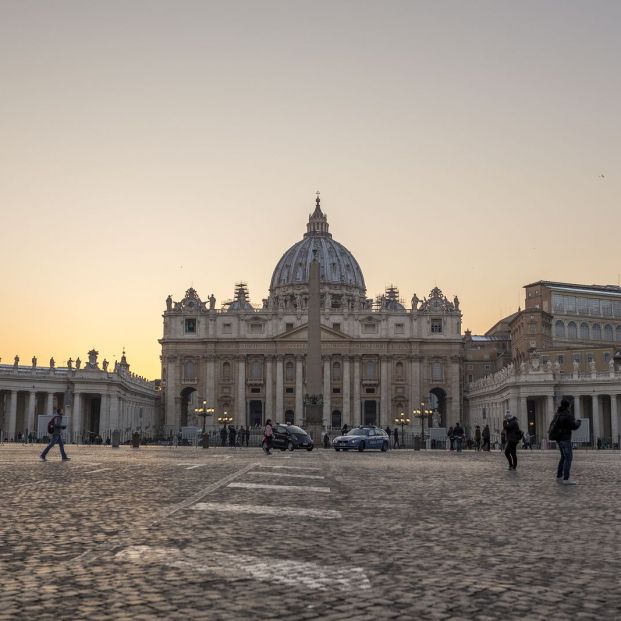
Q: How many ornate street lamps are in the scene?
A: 4